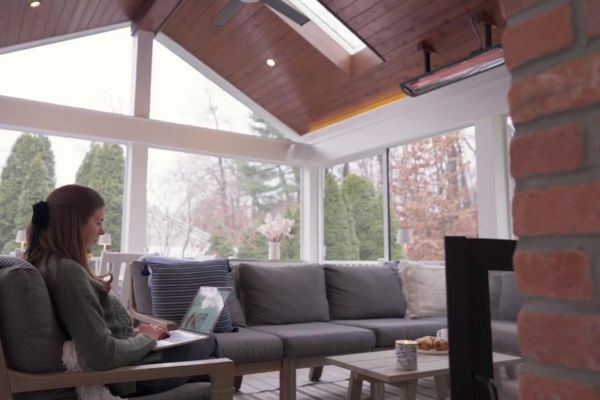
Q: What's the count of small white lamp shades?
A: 3